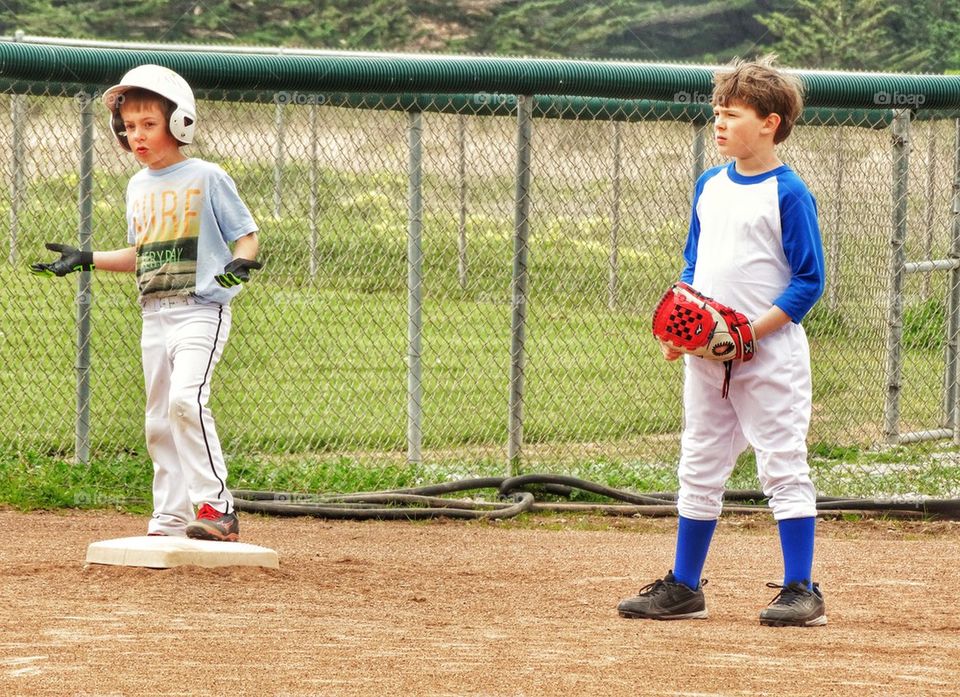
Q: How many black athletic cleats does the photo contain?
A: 2